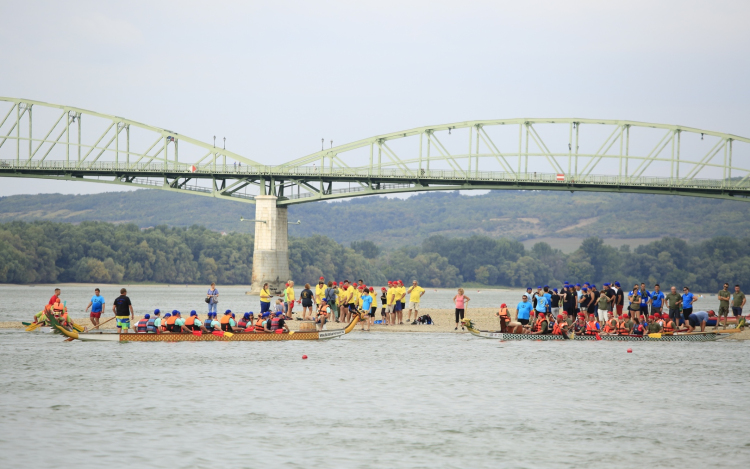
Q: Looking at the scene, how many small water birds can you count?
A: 0